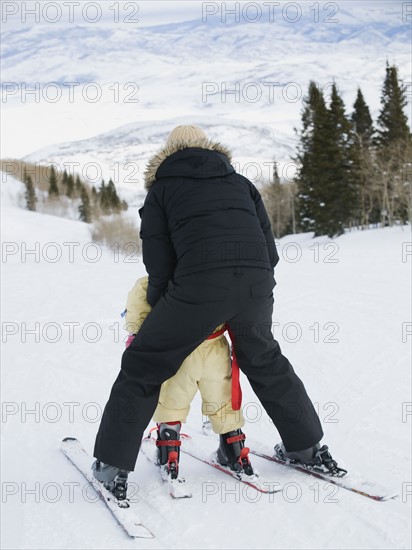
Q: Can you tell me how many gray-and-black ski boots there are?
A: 2